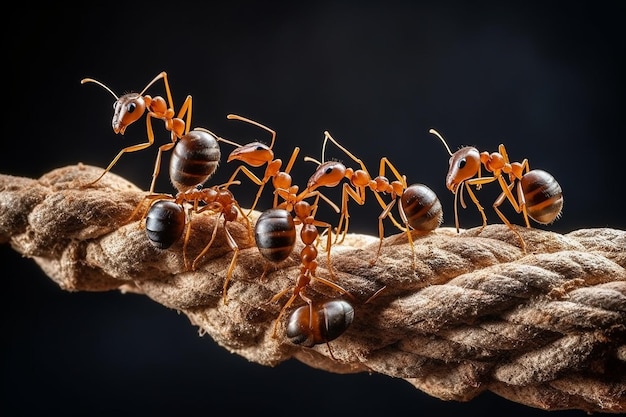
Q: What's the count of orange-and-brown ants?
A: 6